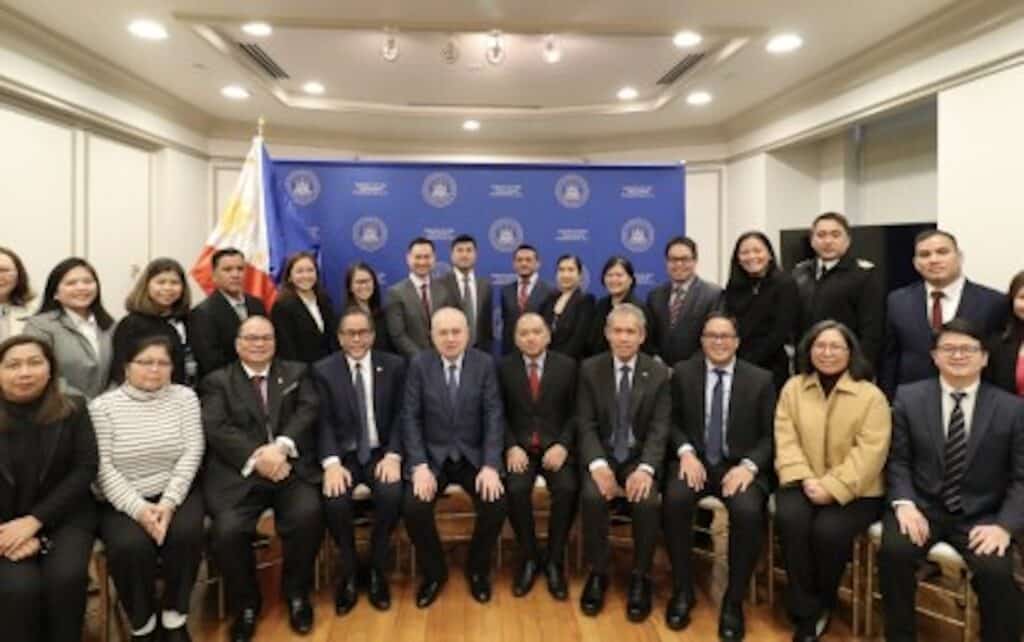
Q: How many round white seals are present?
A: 6